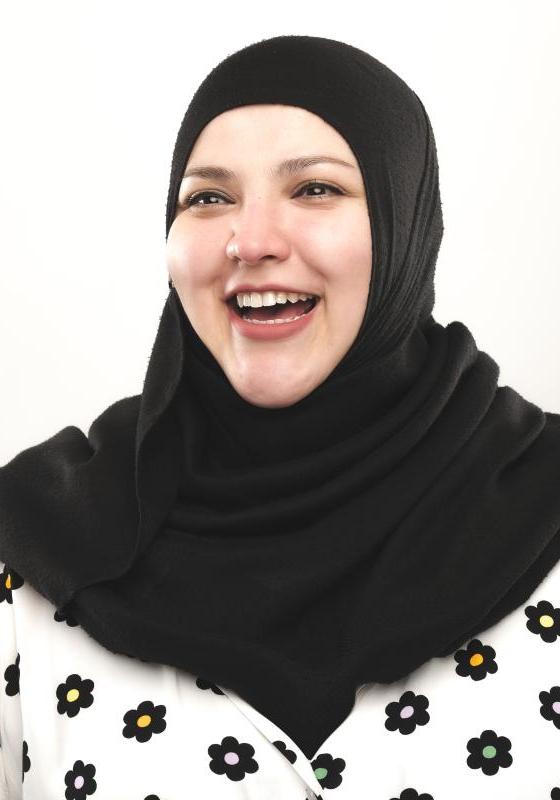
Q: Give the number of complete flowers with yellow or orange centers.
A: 3